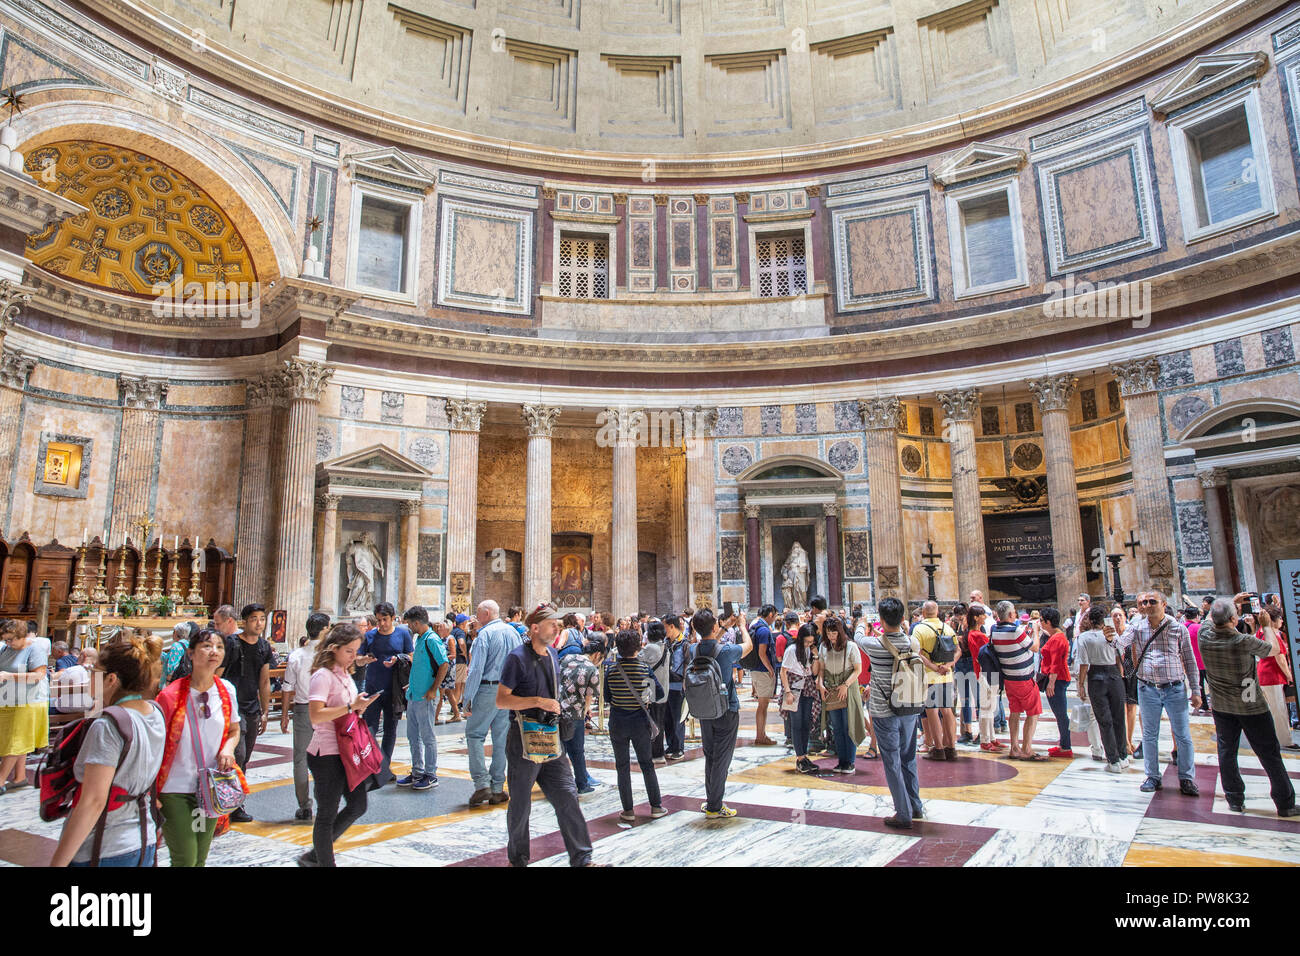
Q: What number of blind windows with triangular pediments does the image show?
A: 3